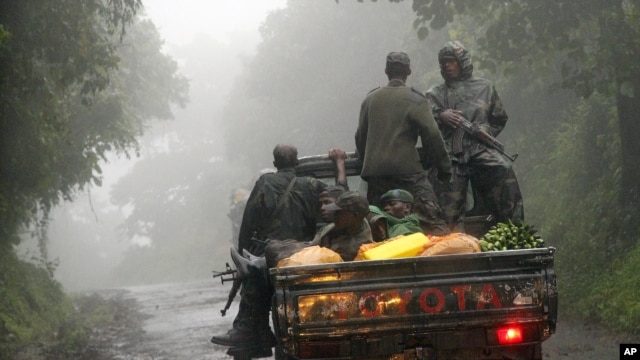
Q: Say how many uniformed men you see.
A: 6